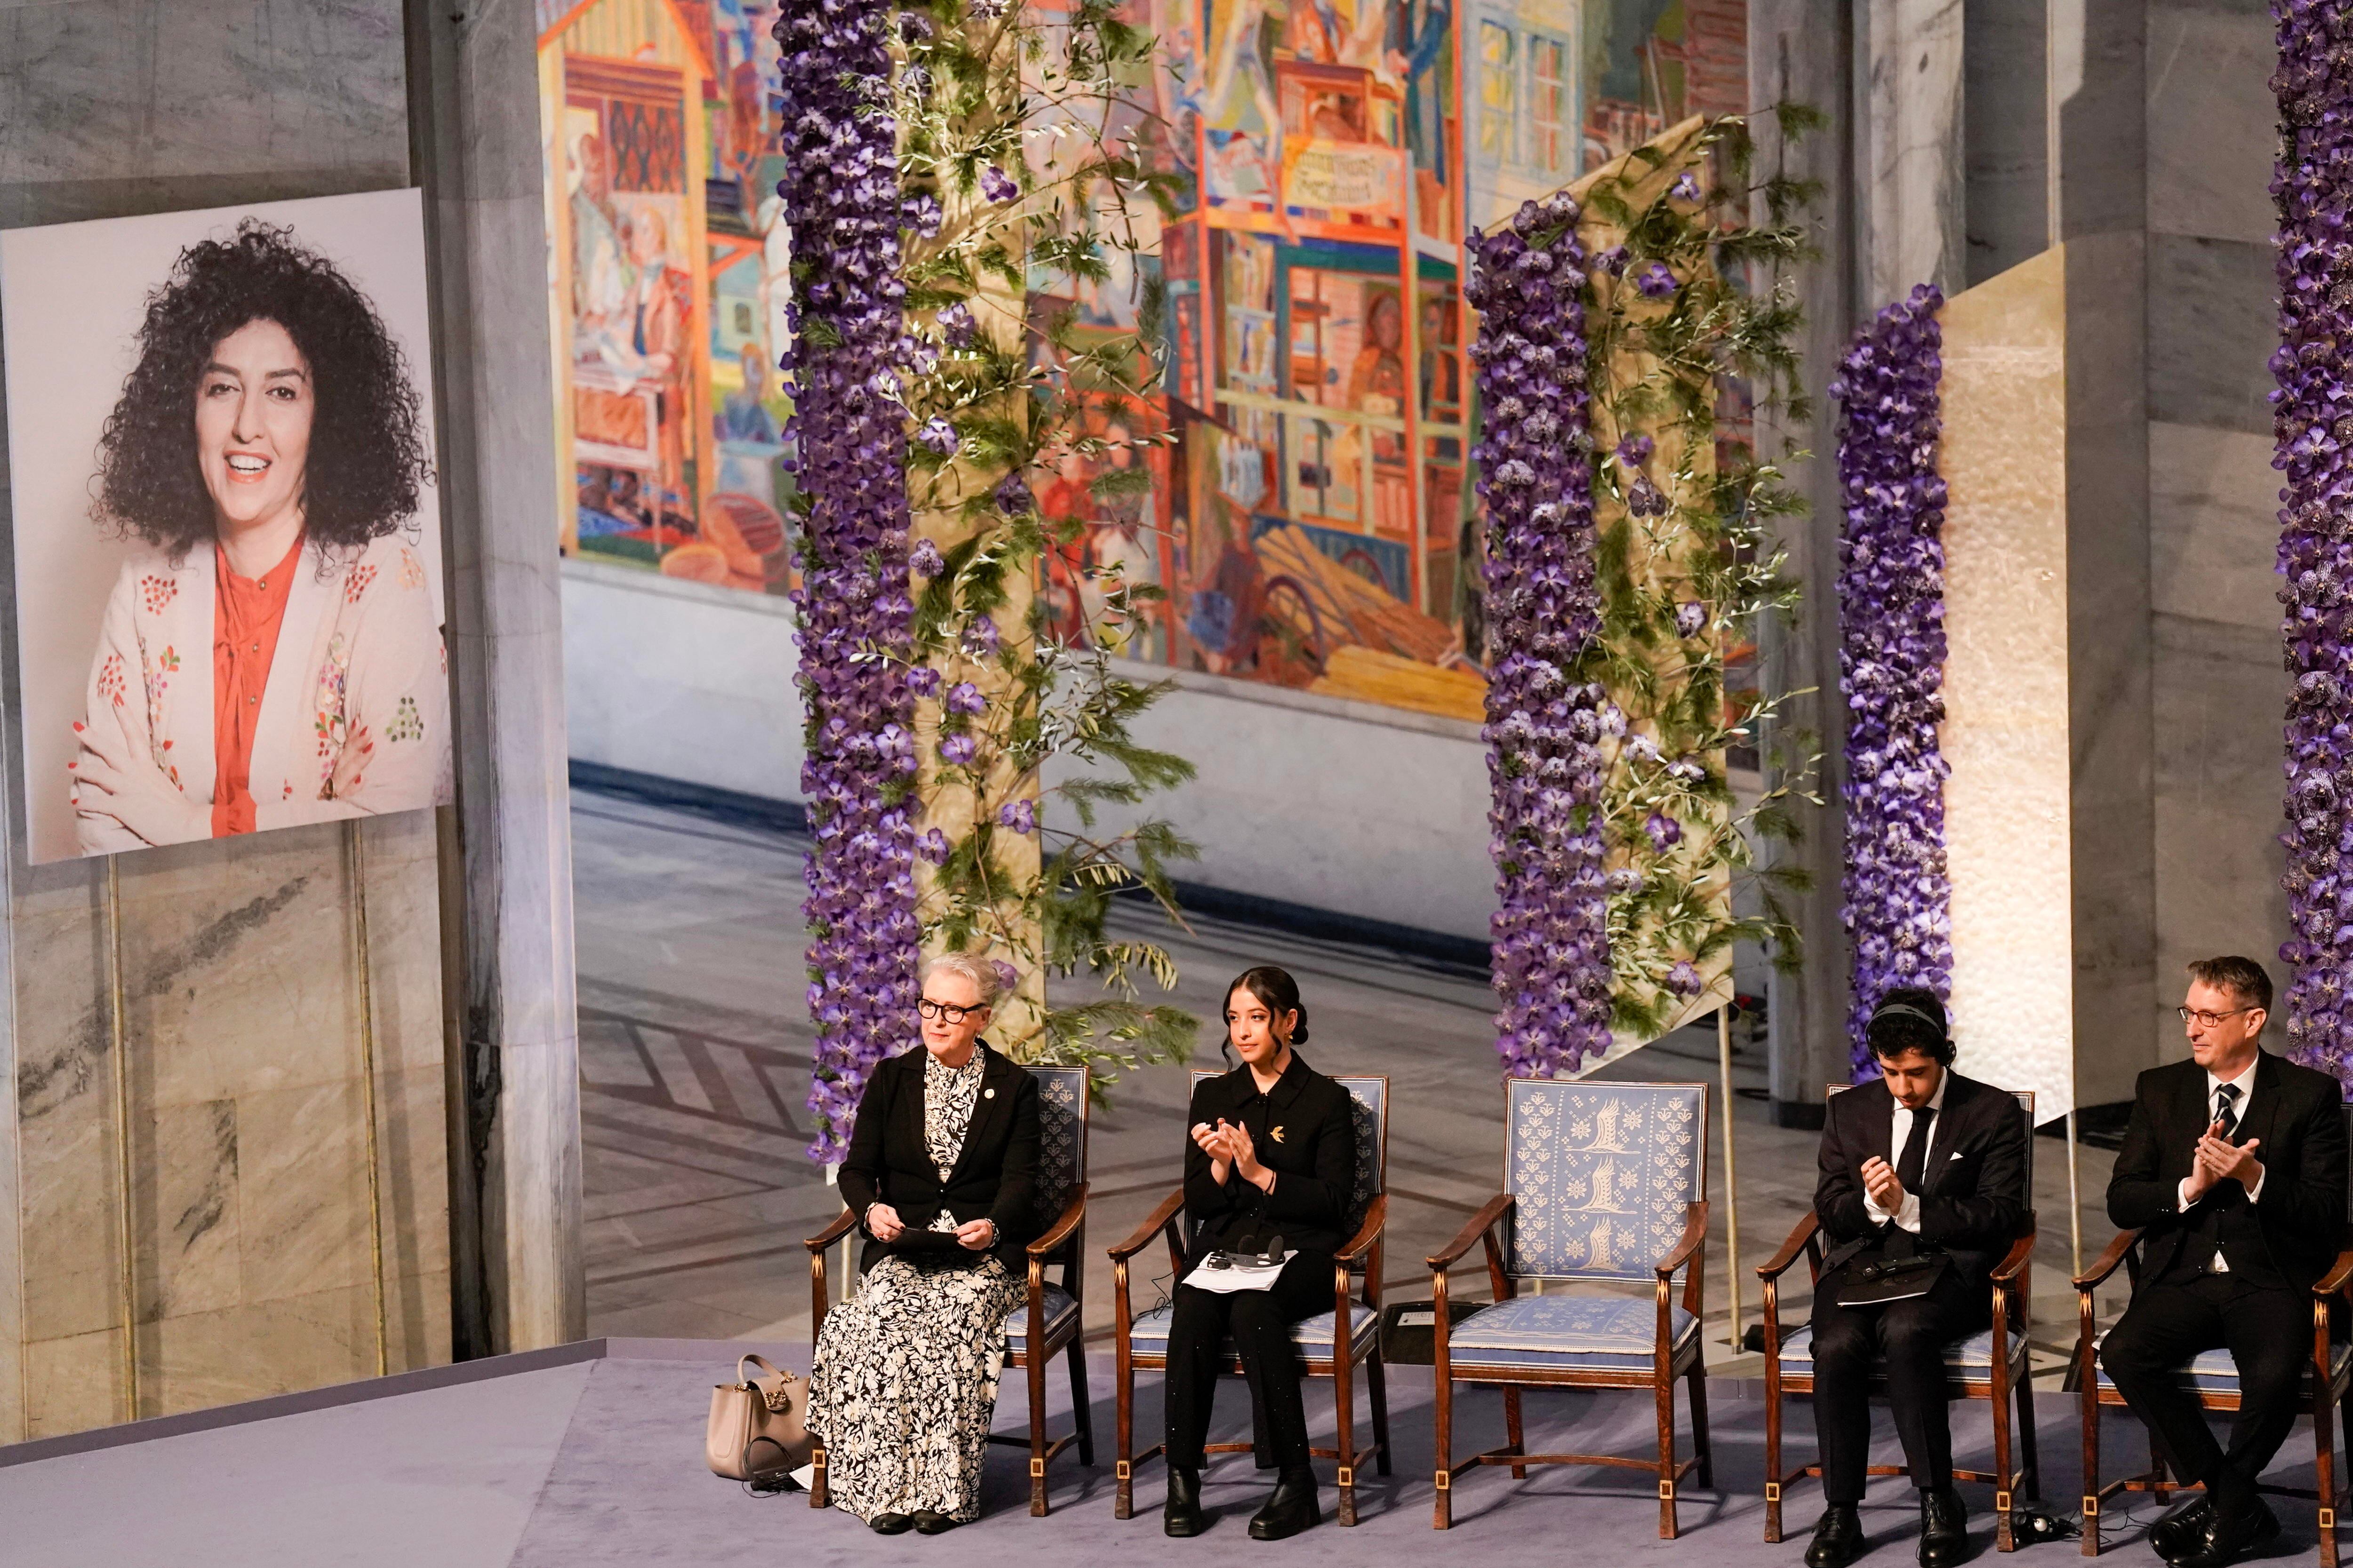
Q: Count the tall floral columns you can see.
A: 4